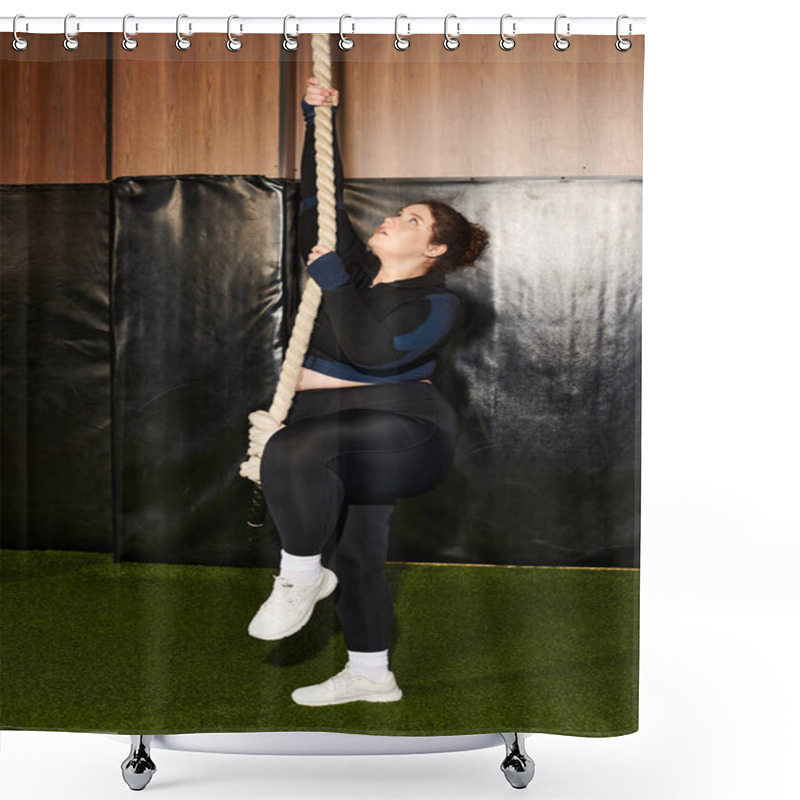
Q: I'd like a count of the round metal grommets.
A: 12